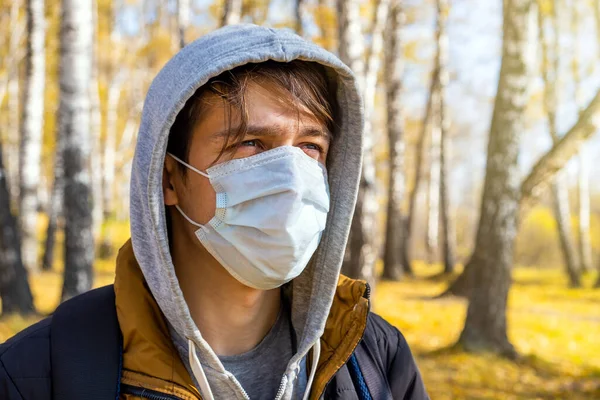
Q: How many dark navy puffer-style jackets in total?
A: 1